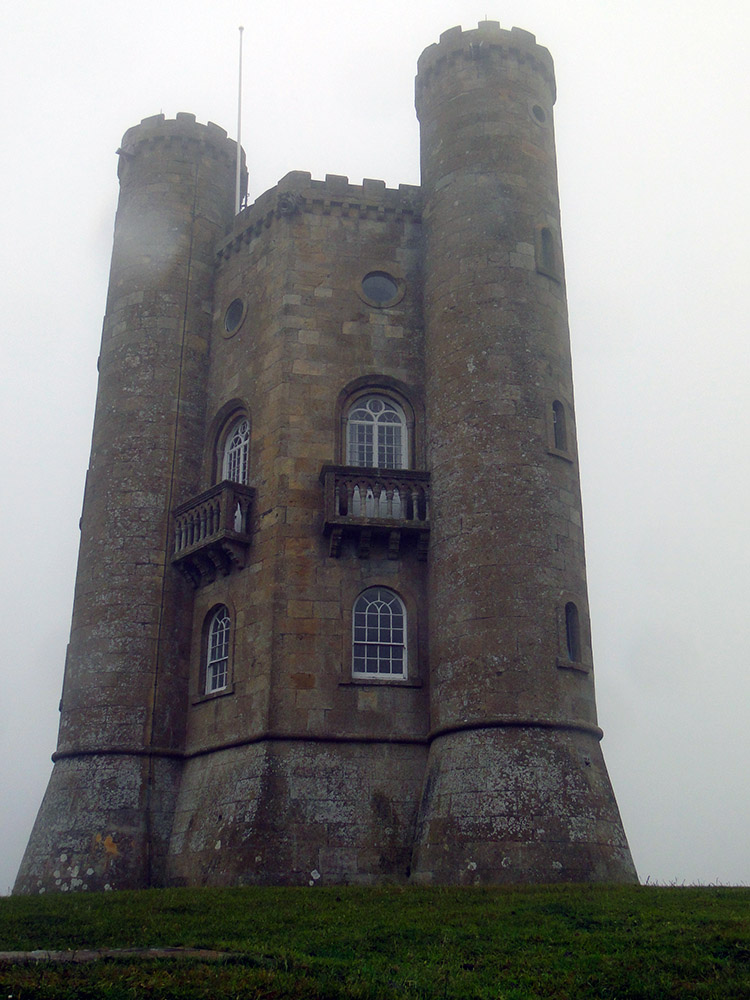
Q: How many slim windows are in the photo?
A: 3